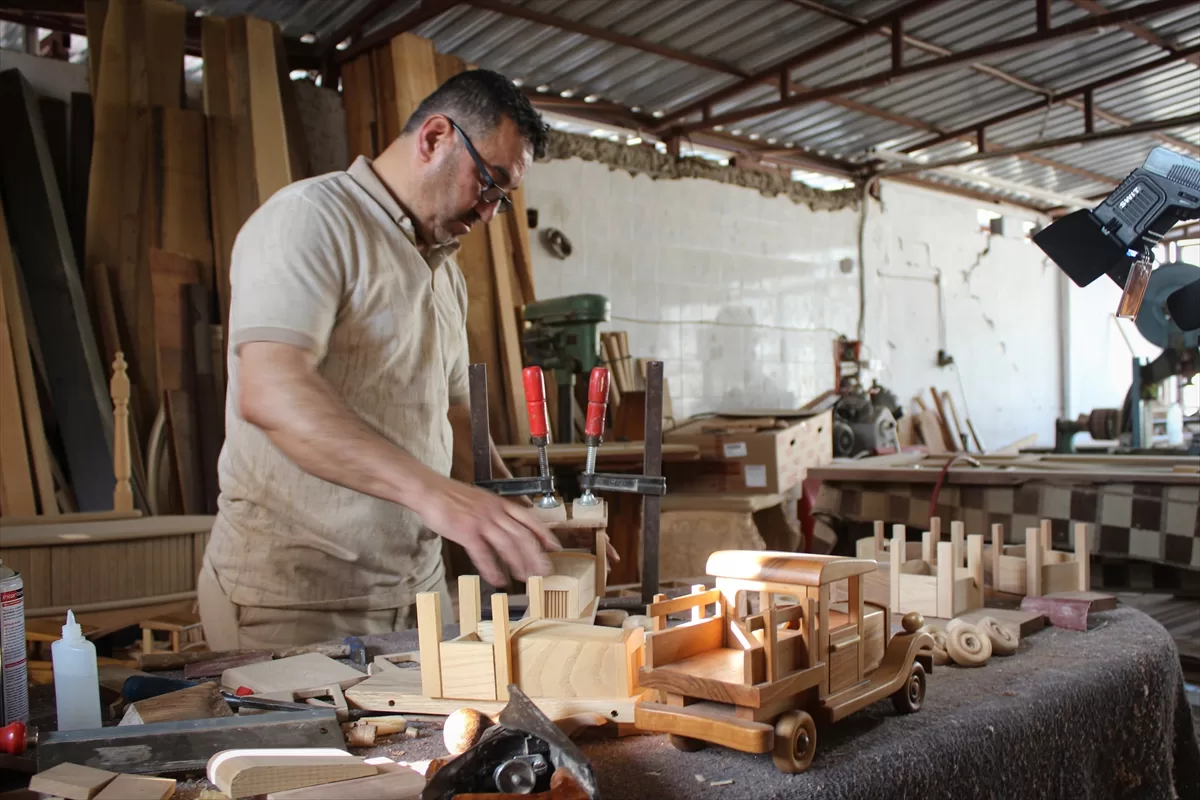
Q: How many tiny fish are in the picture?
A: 0